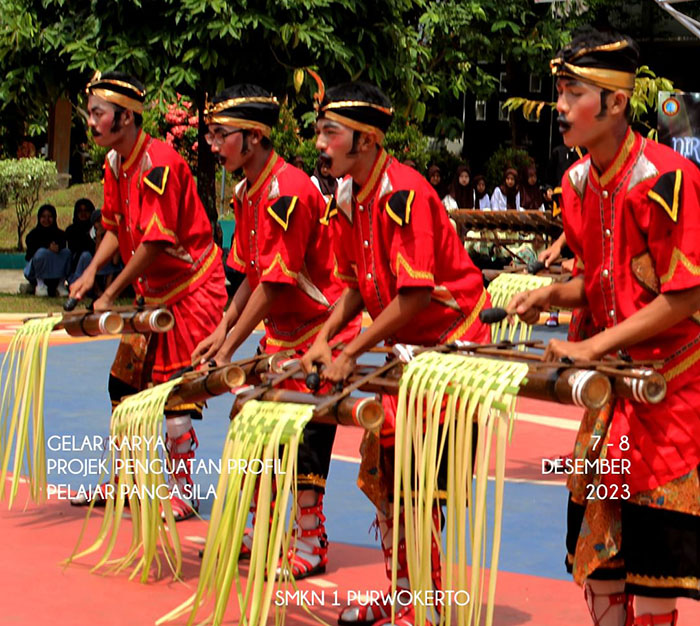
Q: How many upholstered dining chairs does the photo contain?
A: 0